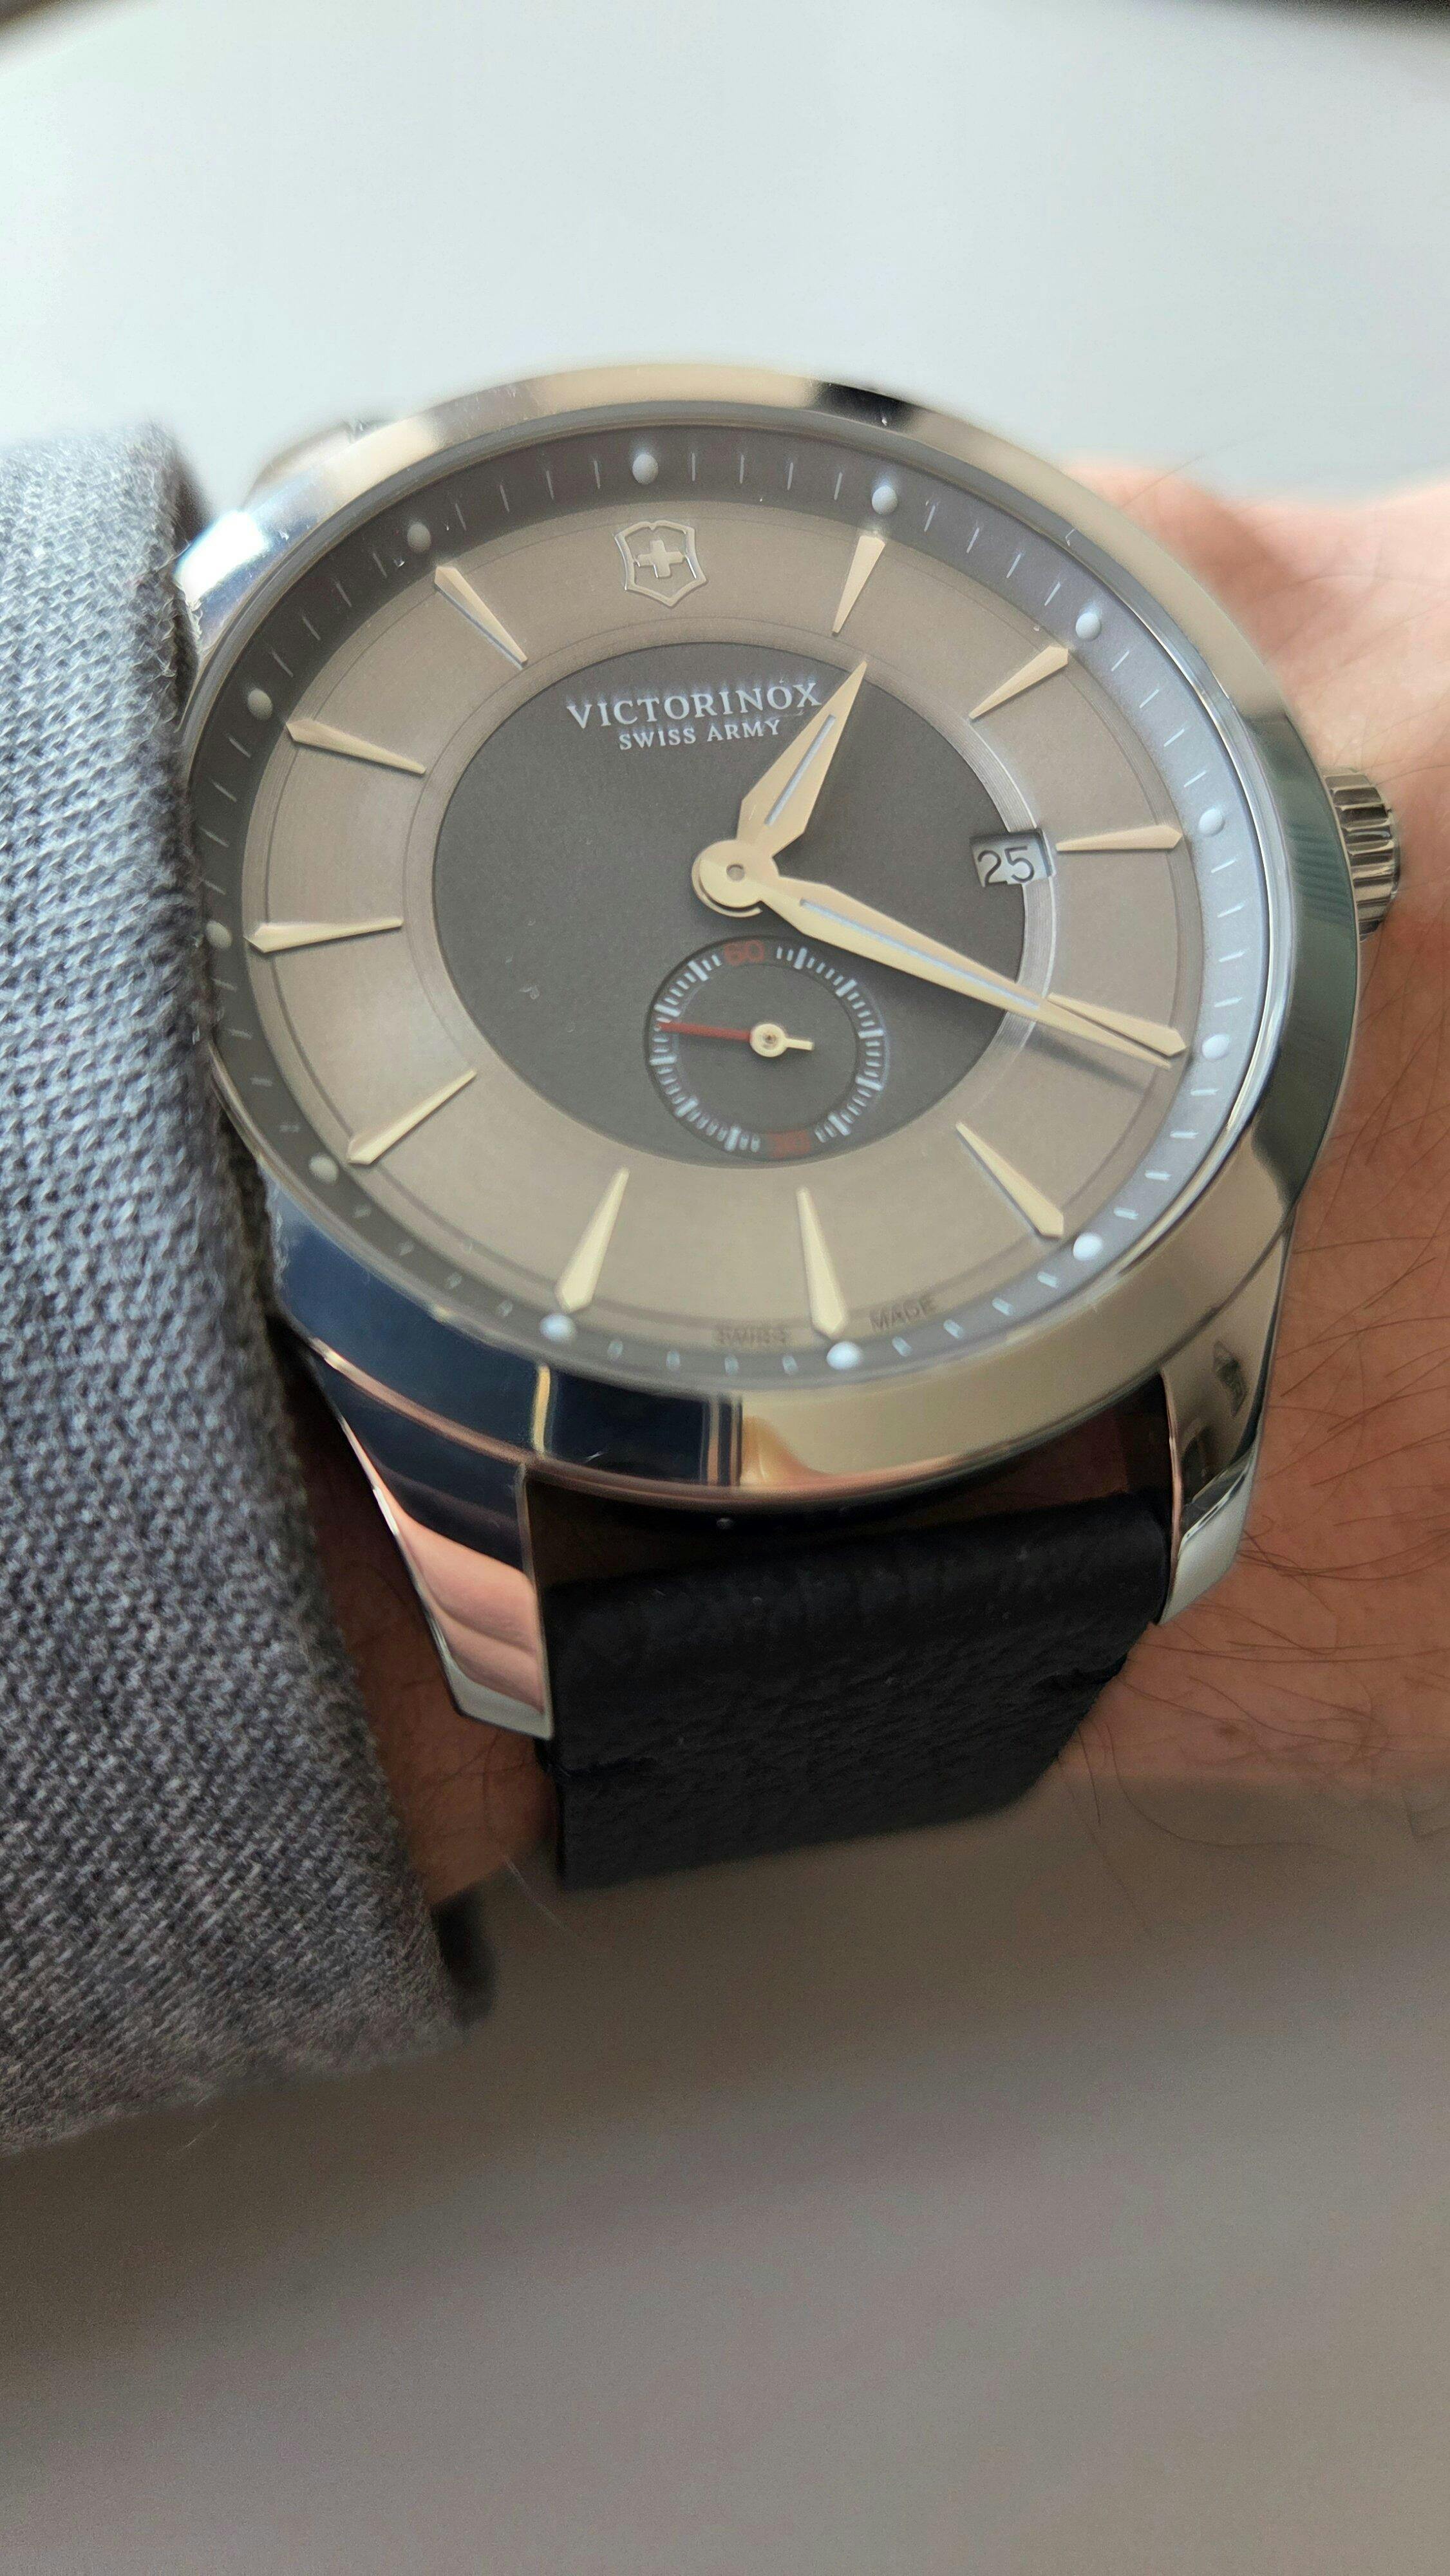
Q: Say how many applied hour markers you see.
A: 11